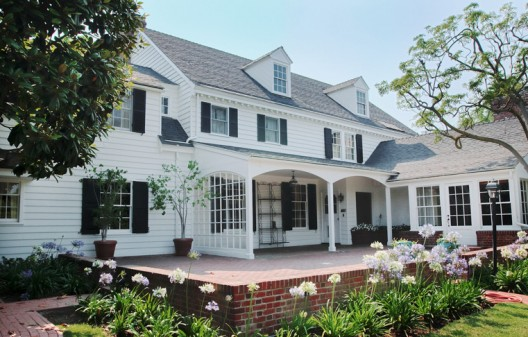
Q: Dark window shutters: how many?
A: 13